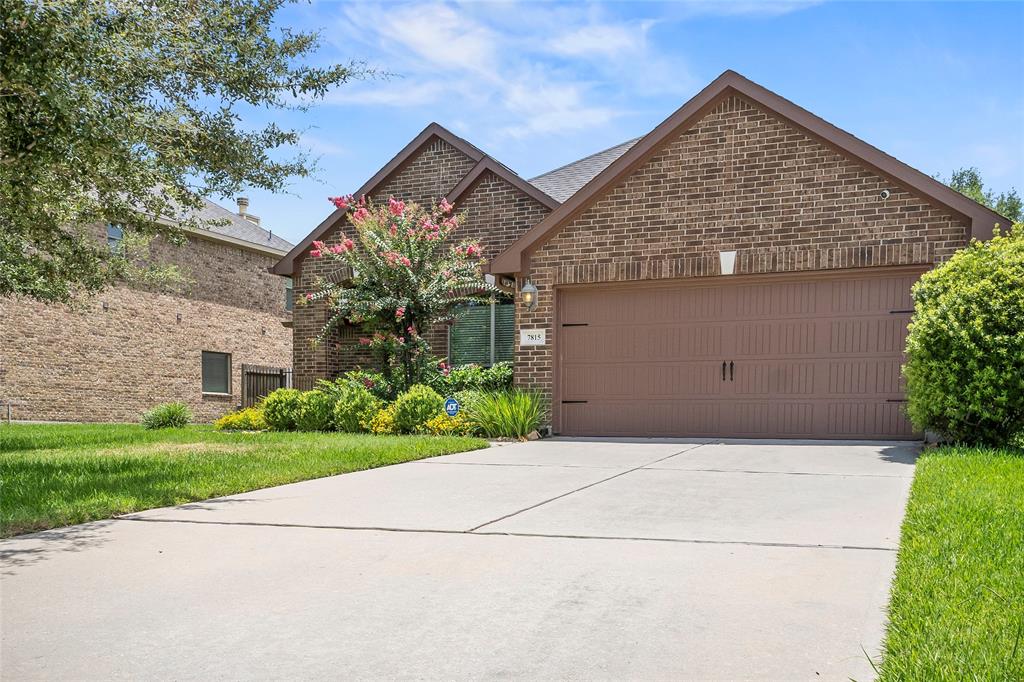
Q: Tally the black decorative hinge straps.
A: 4